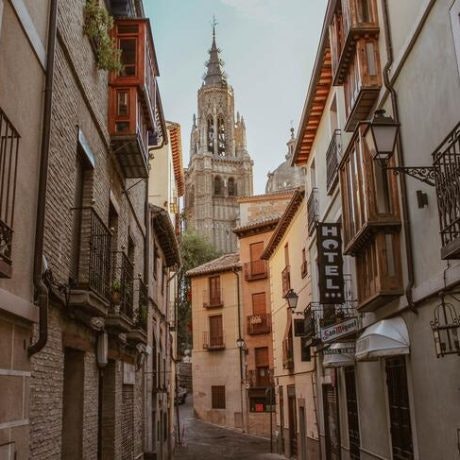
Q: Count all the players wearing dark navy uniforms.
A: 0